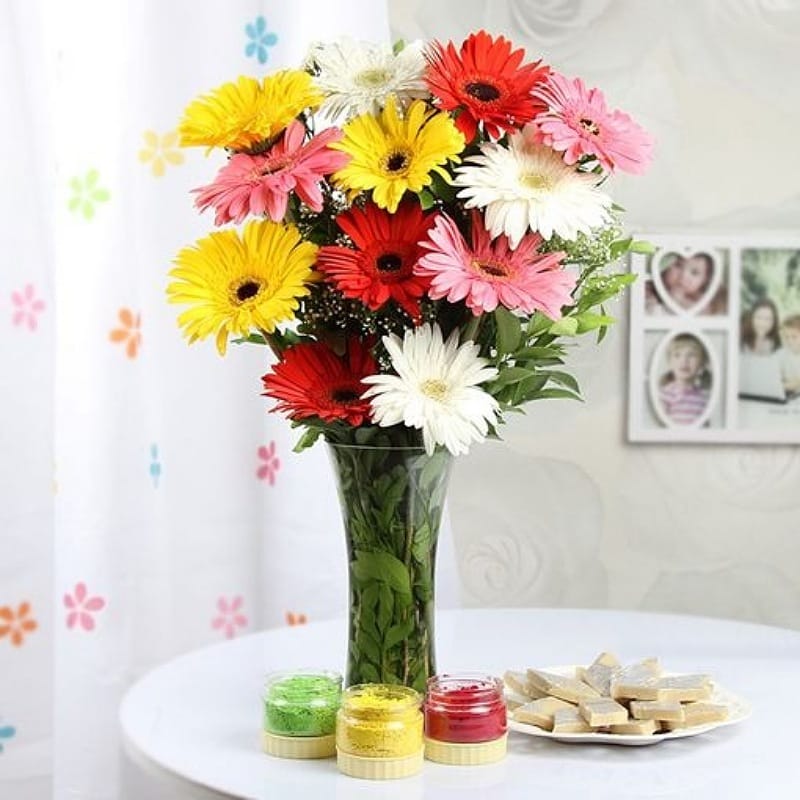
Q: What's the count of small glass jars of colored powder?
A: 3